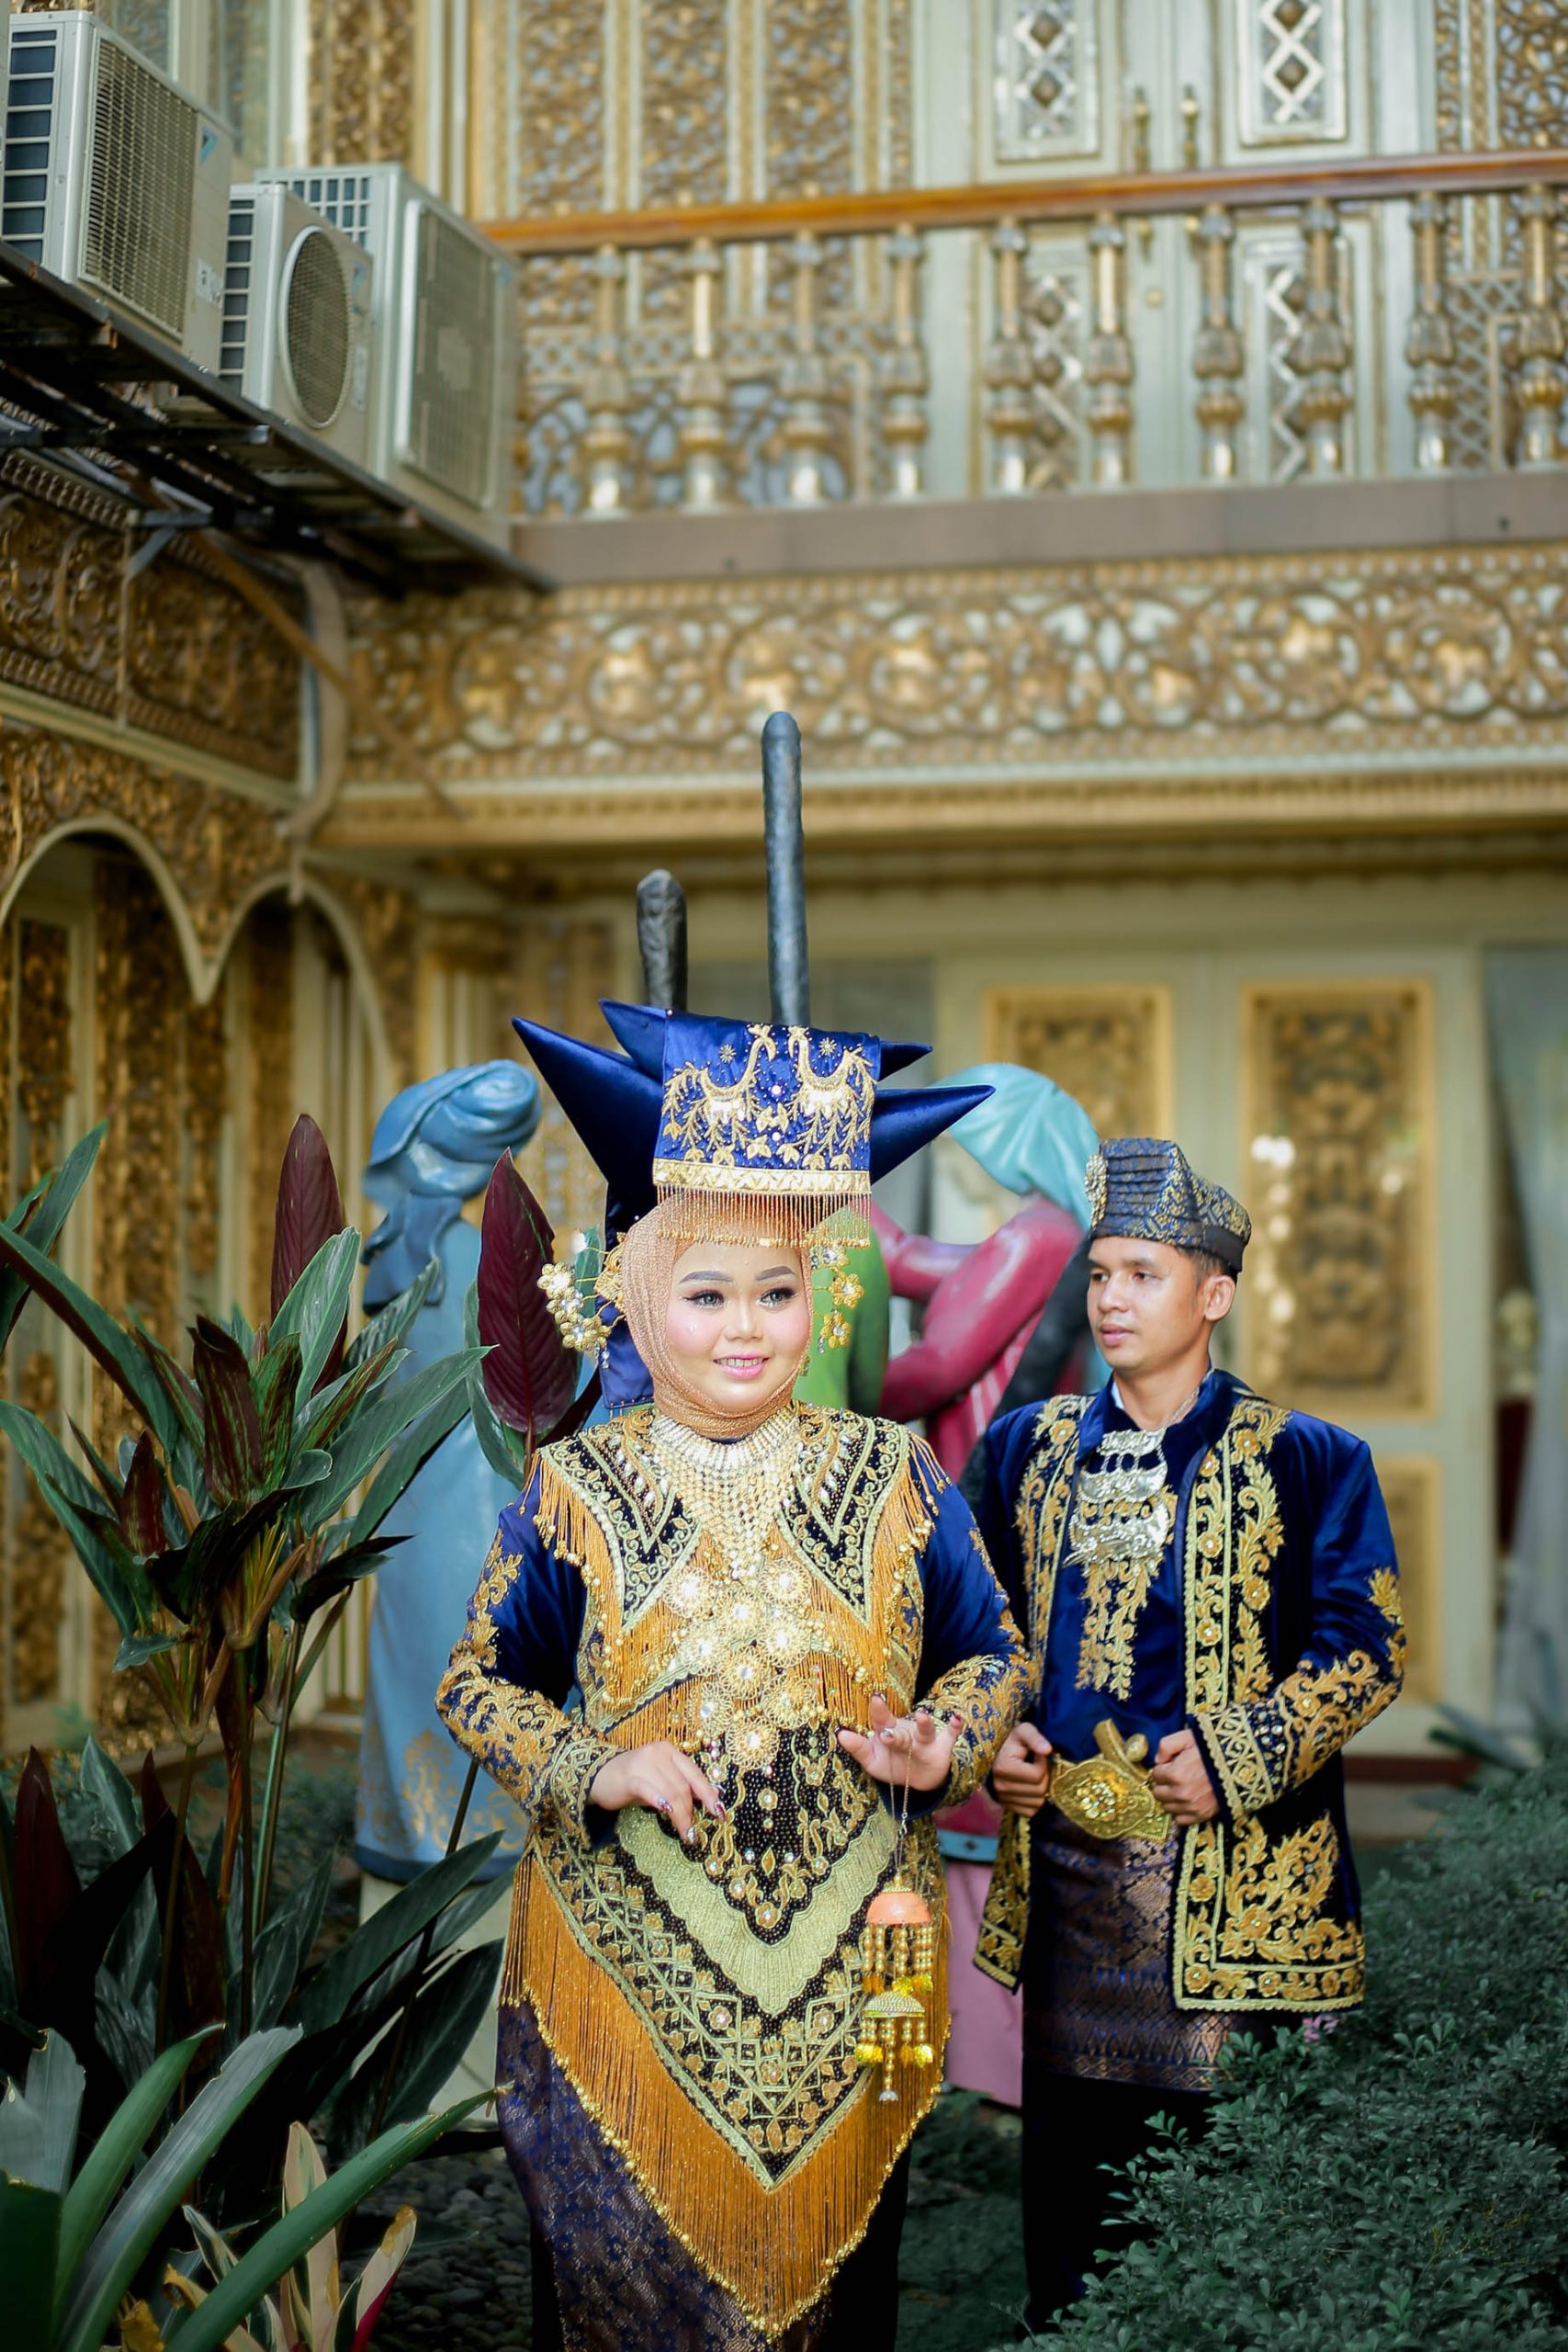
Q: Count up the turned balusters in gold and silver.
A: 10